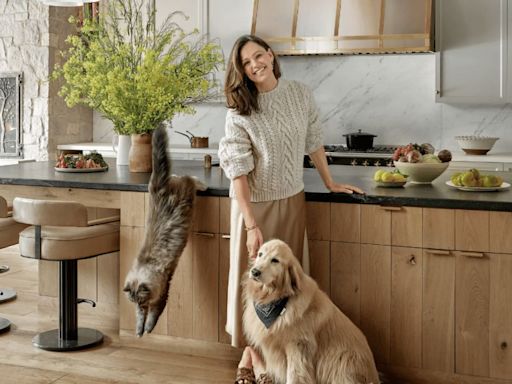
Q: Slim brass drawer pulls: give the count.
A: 5